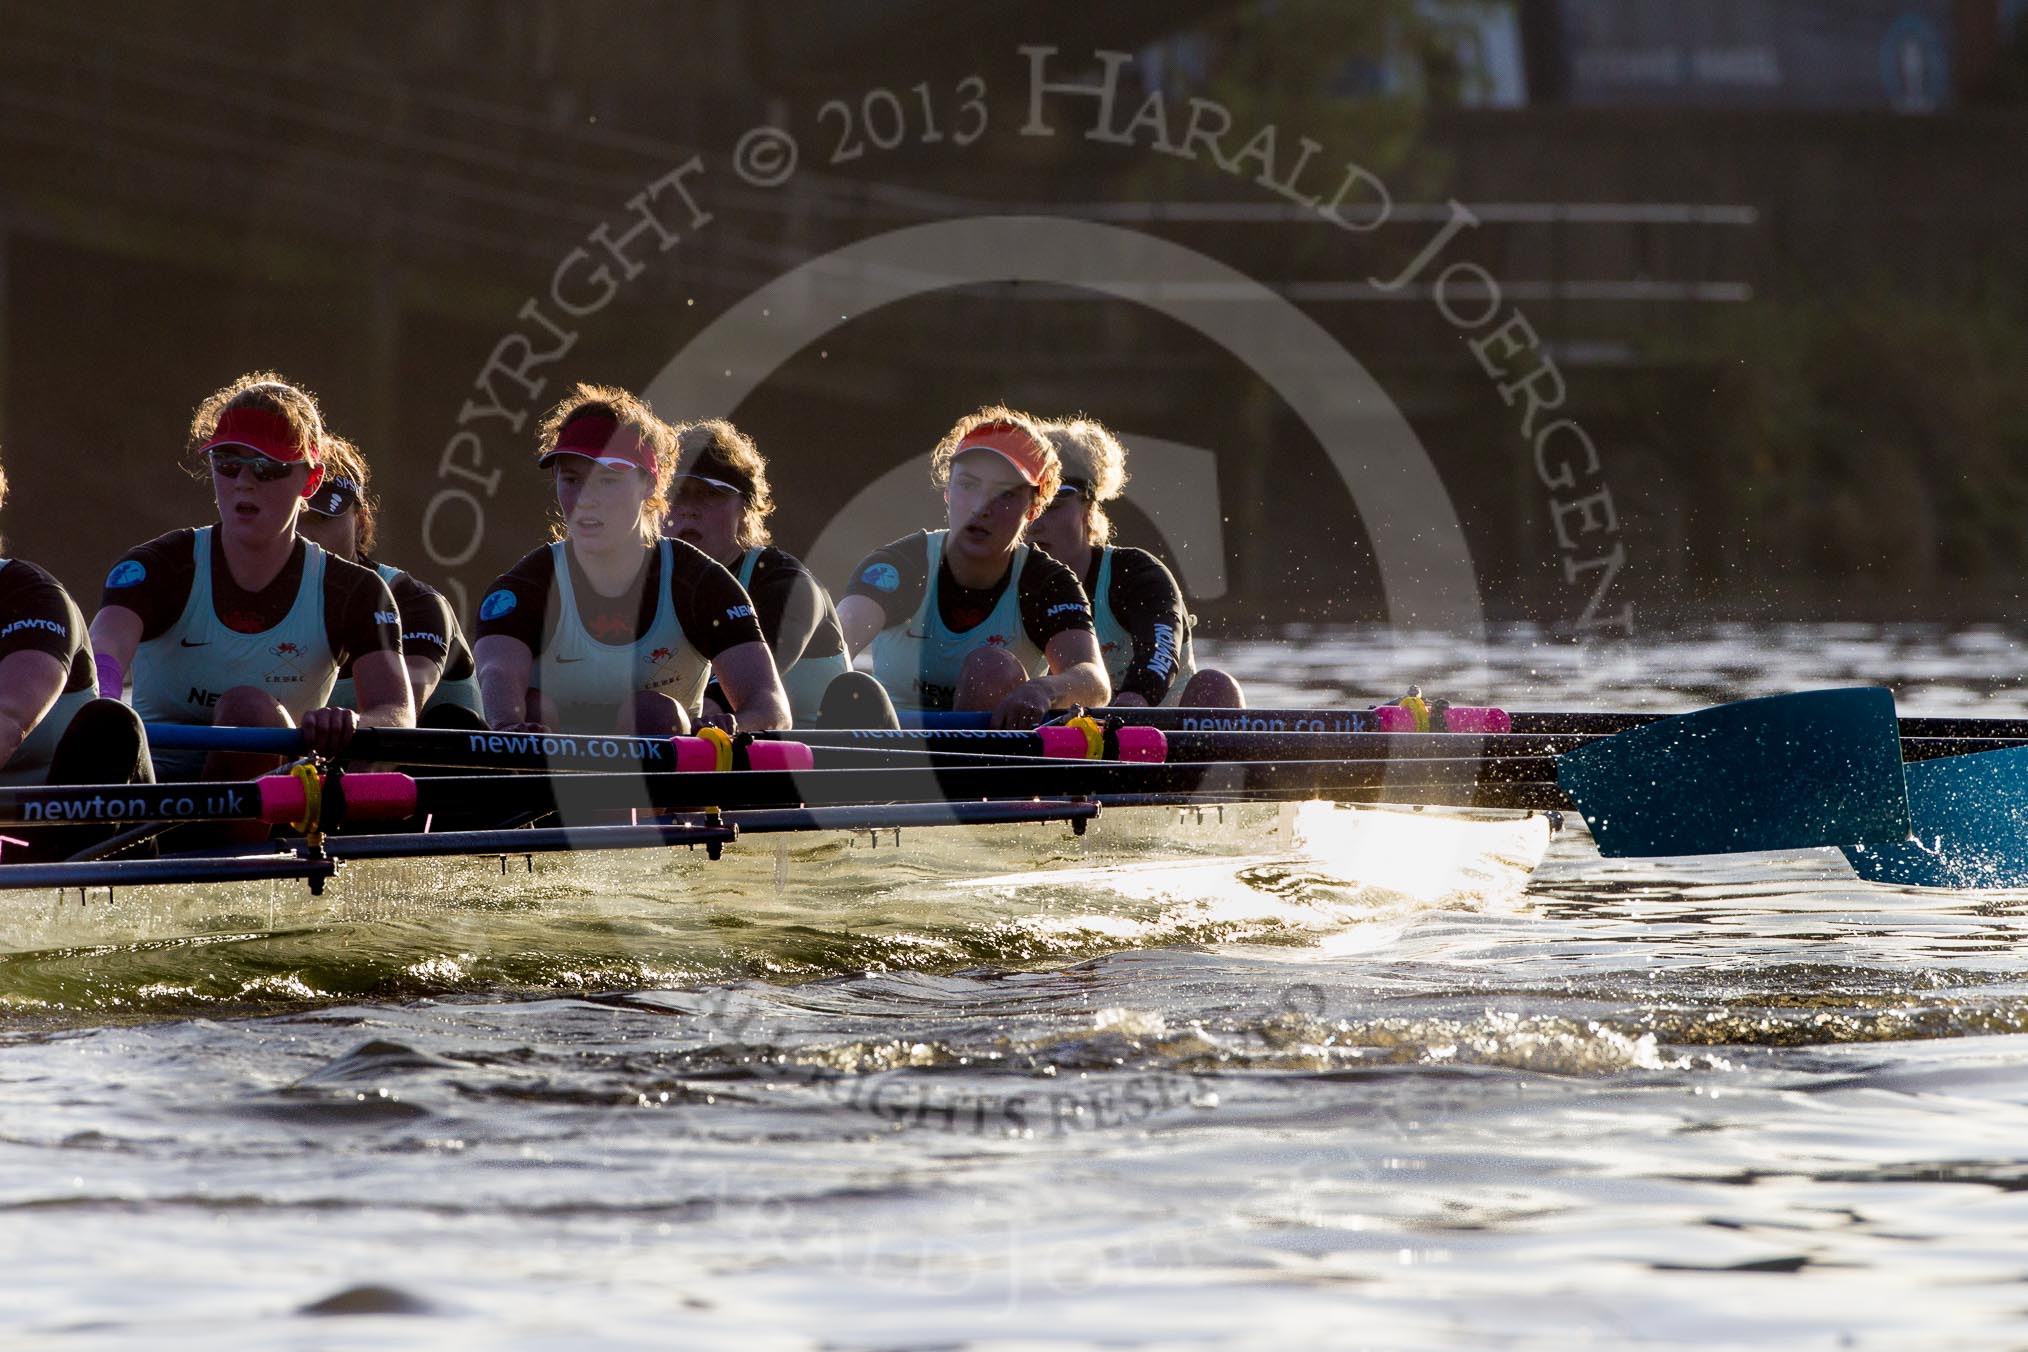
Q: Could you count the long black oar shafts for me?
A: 4